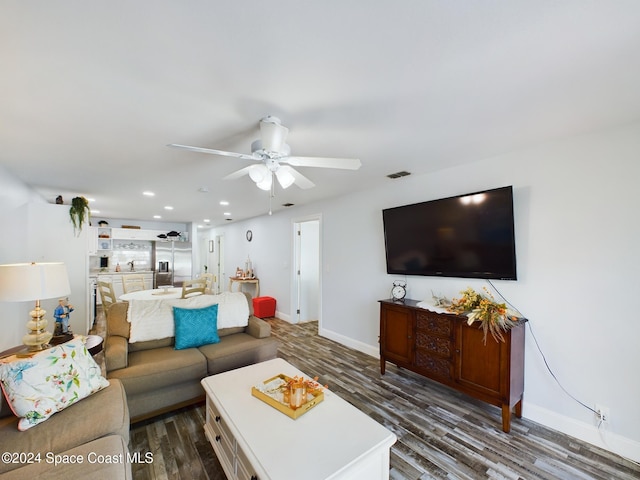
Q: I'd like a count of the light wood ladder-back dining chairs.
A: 4